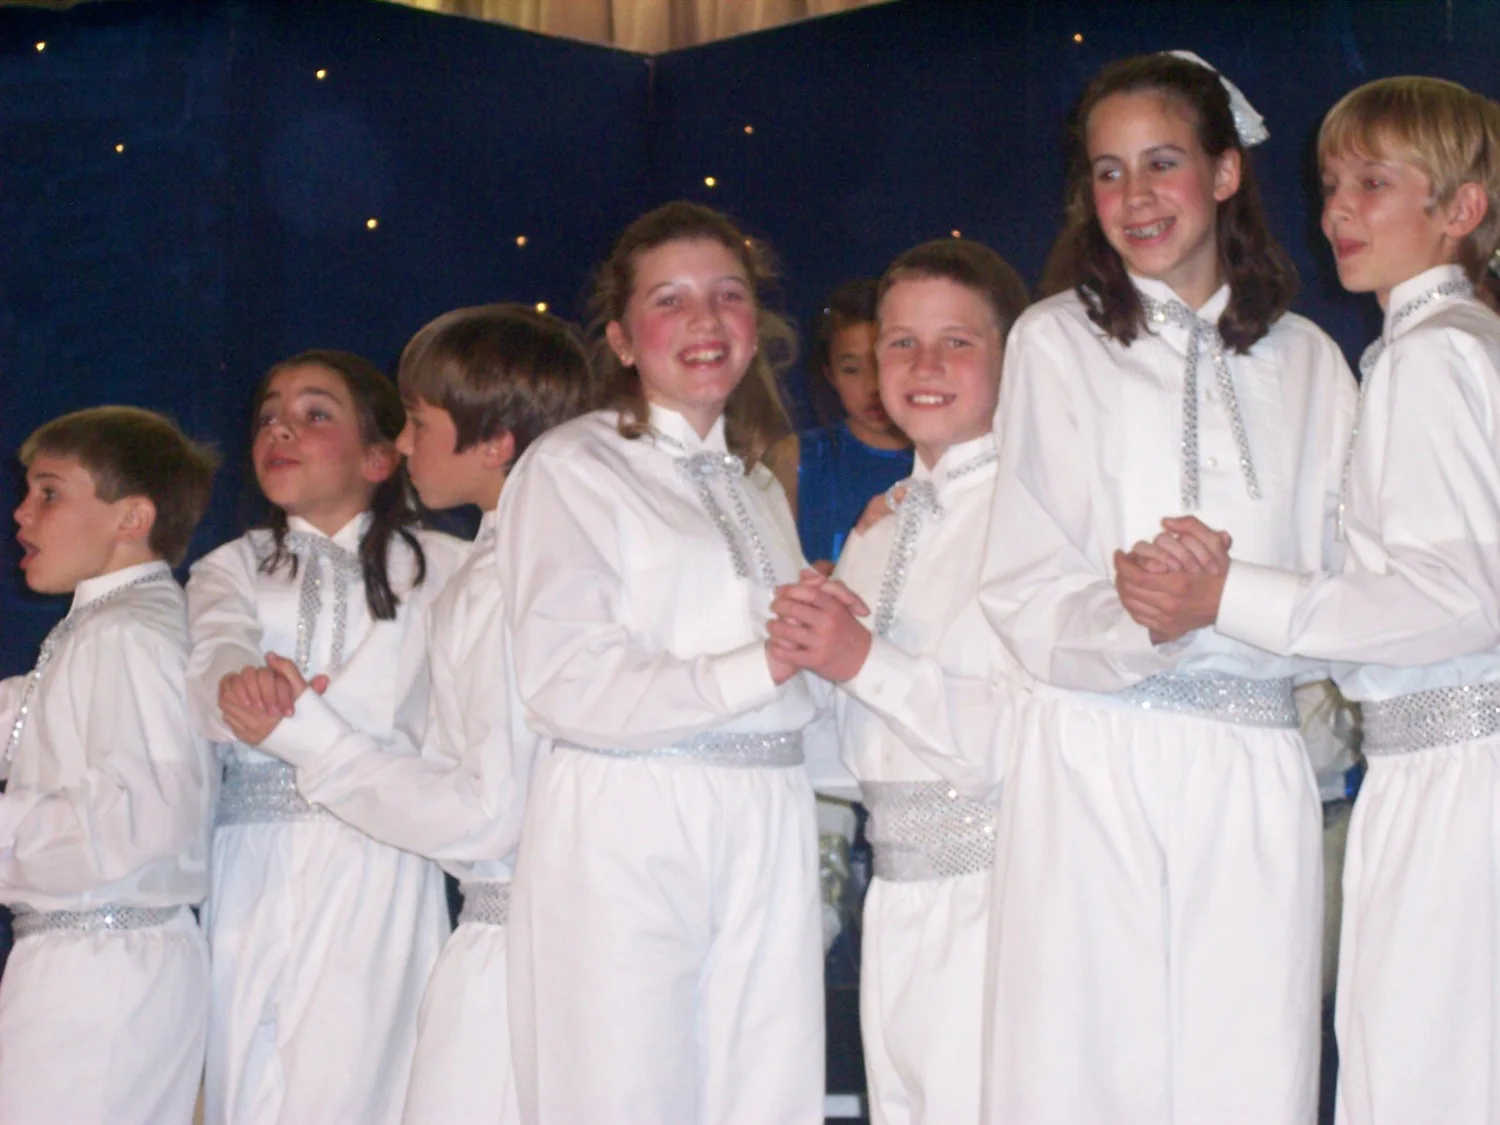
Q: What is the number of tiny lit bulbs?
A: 11